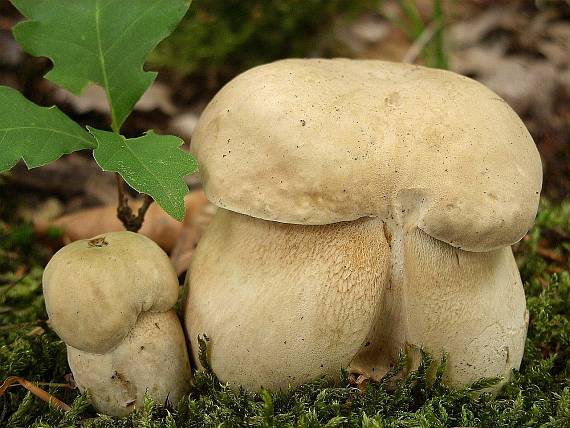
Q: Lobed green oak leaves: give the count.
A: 3